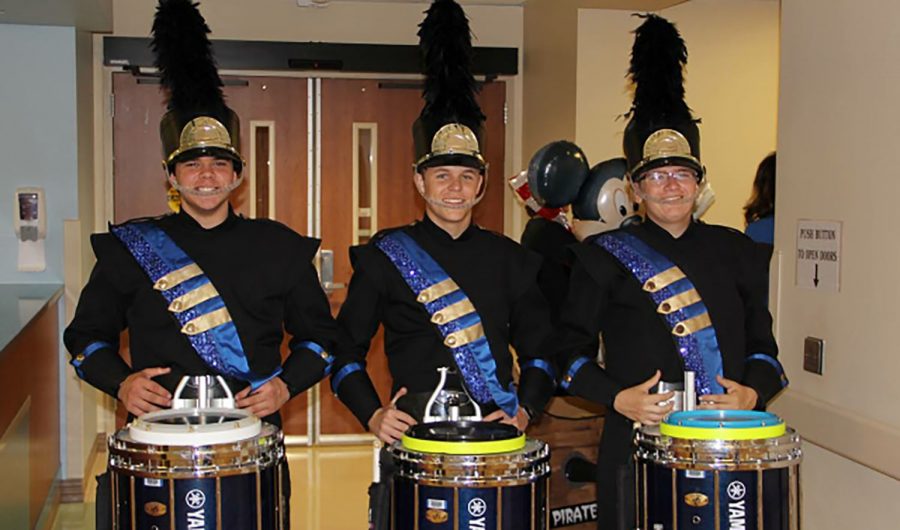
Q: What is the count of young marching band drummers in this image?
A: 3